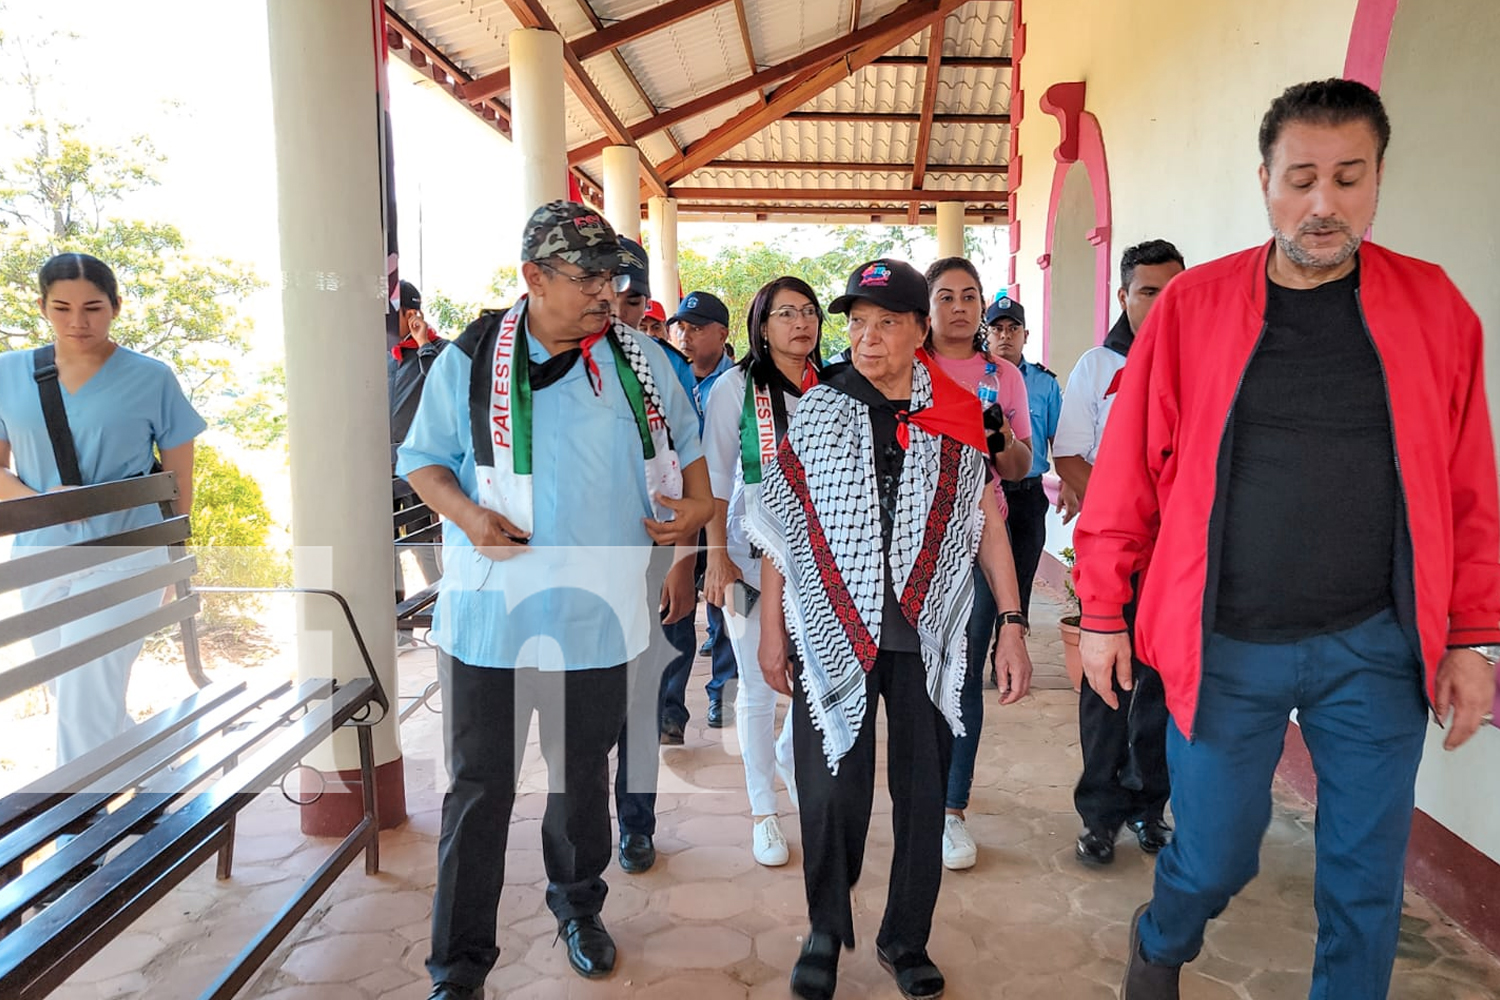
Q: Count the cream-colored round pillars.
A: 5